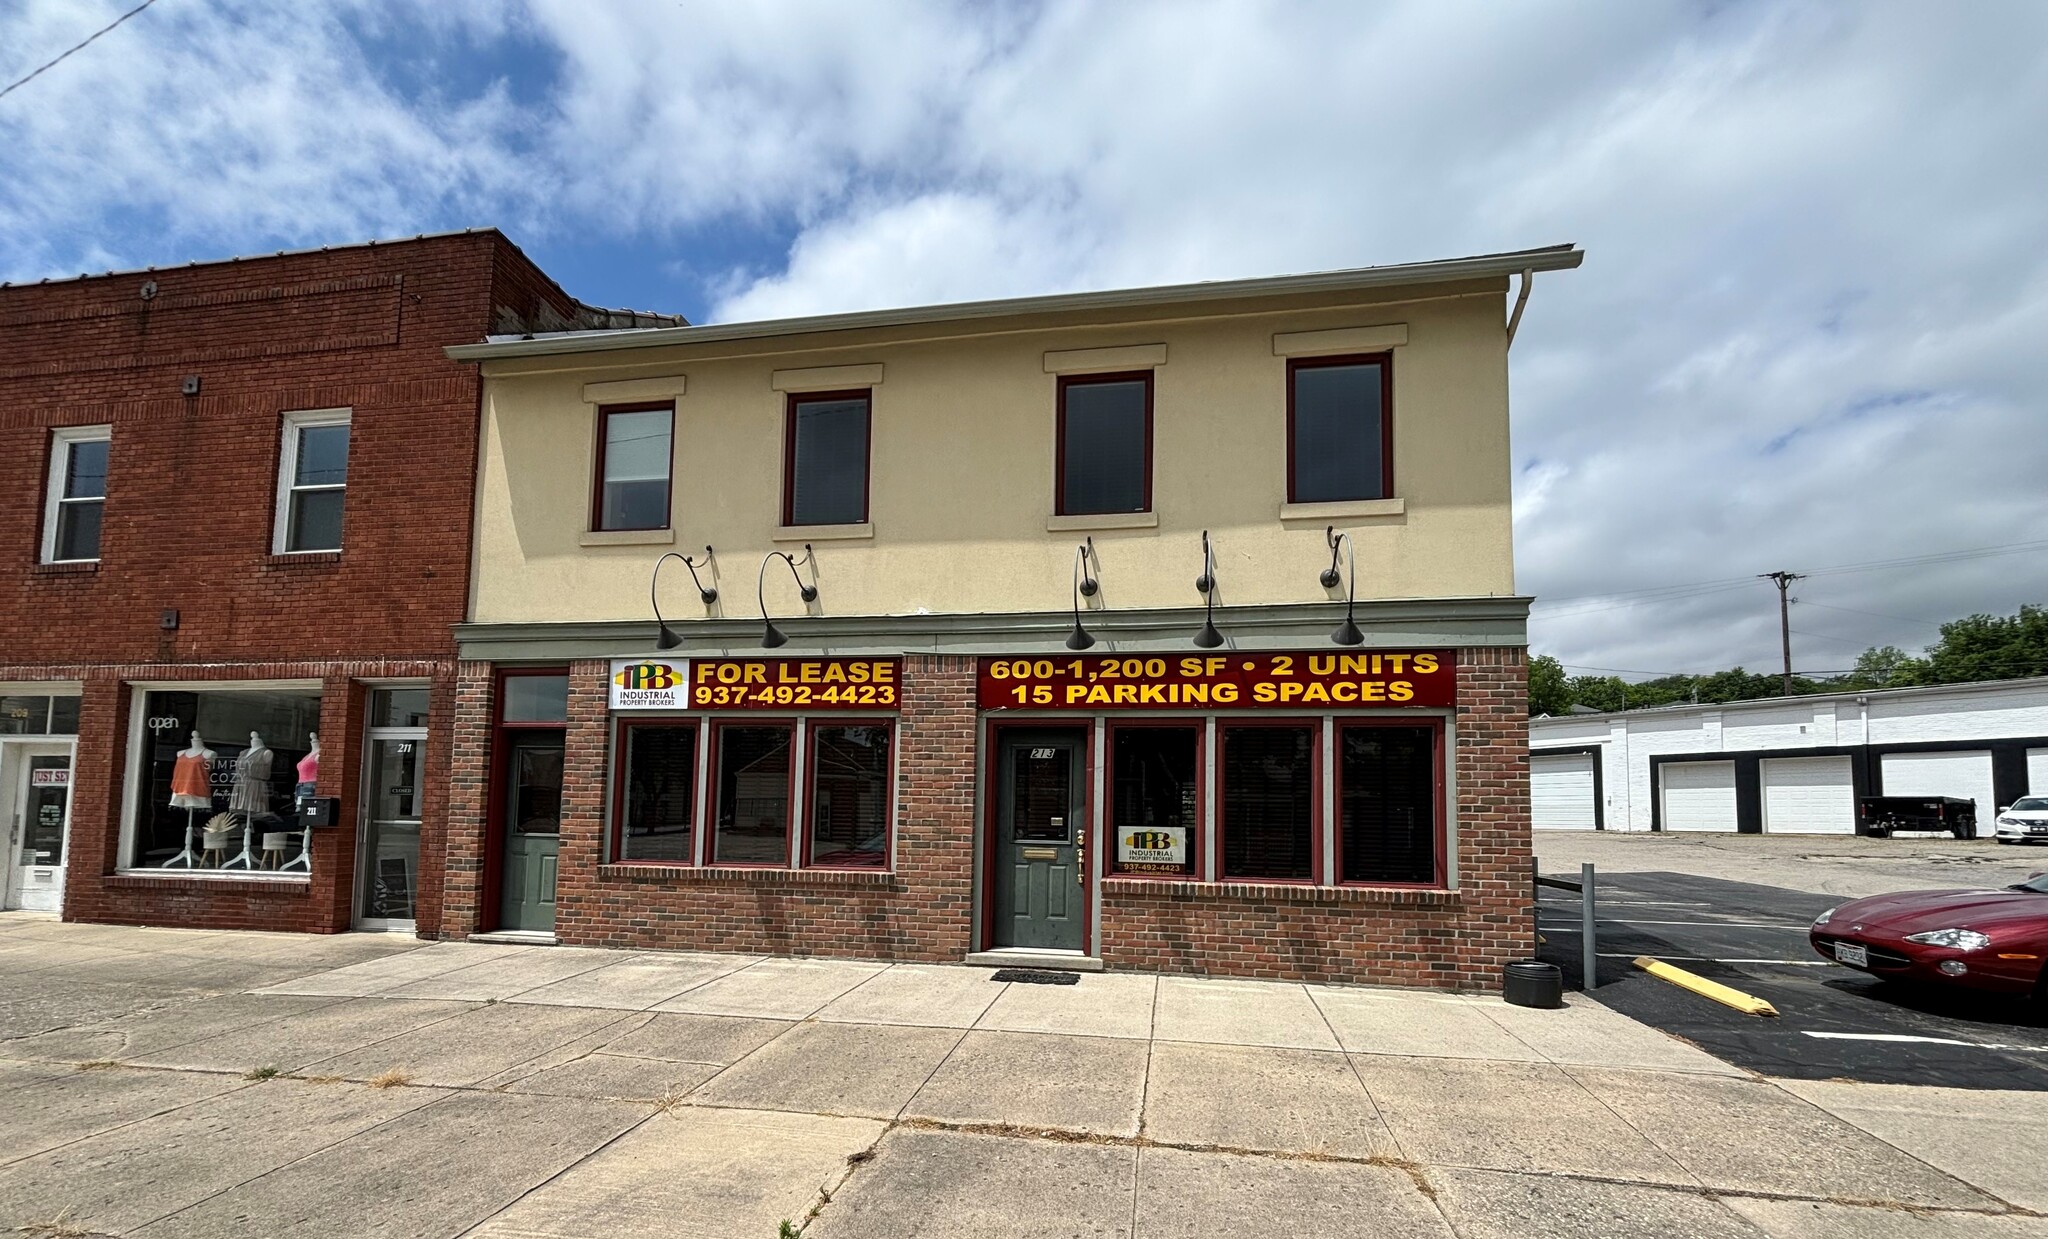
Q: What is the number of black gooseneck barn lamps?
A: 5